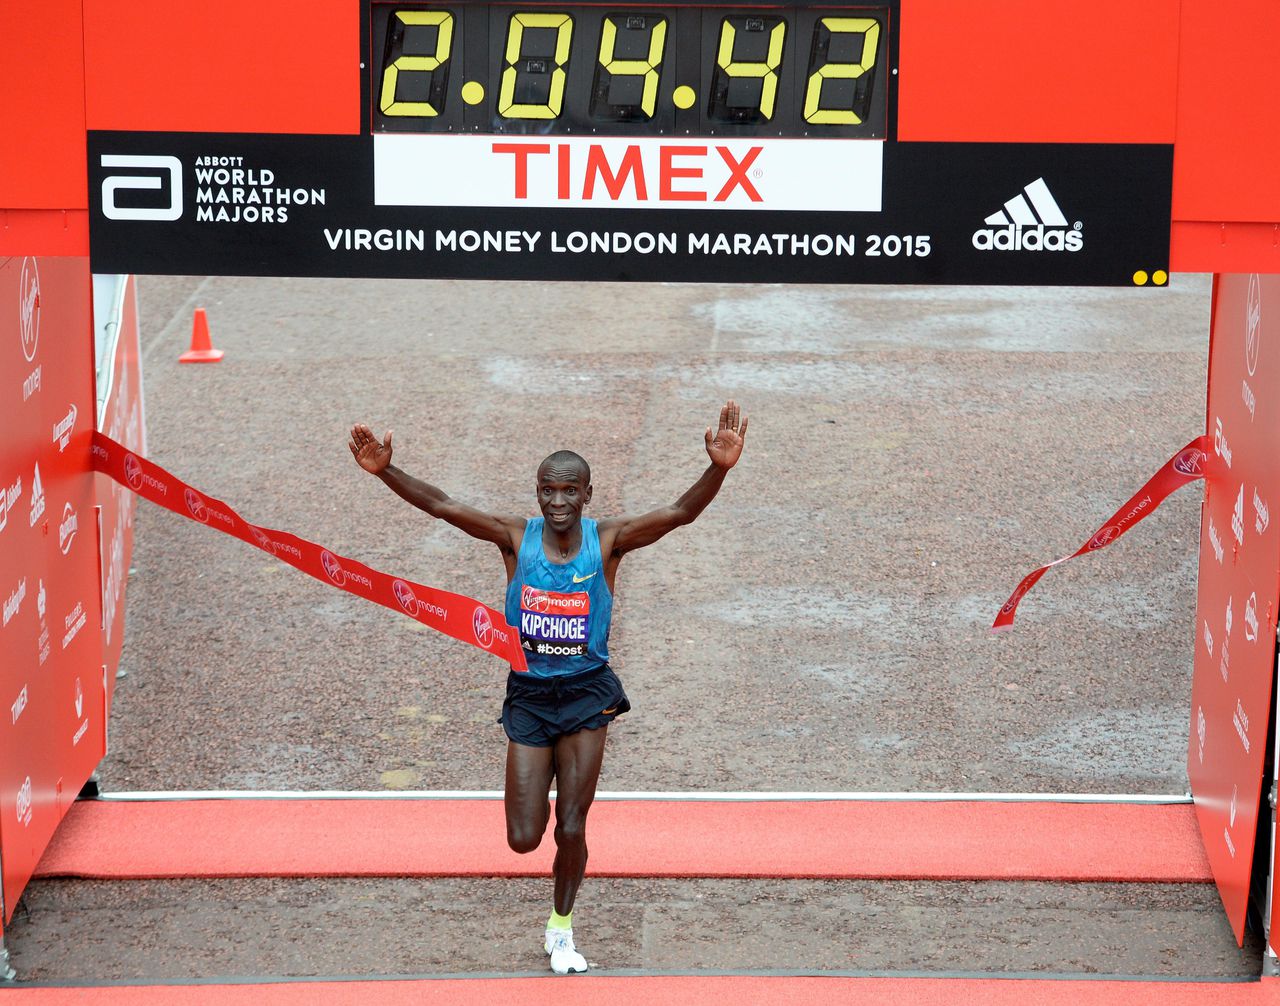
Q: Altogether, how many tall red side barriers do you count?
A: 2